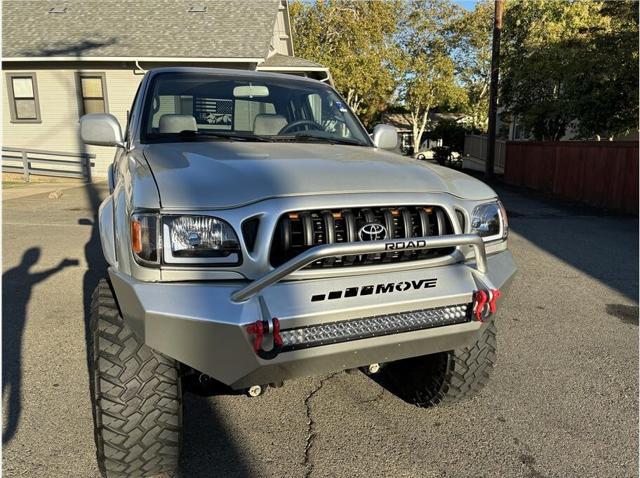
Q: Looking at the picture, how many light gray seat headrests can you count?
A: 2